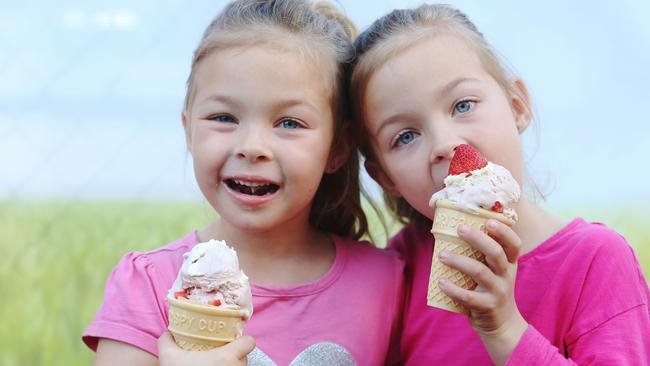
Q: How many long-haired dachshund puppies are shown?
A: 0